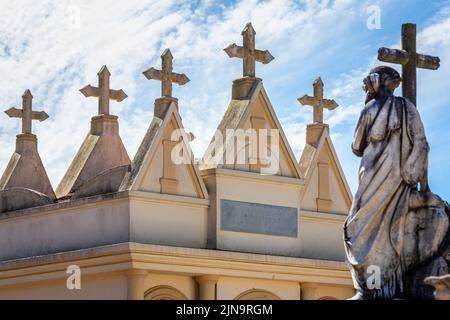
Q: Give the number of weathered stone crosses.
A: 6